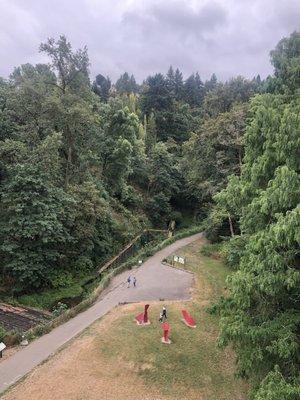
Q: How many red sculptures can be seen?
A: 3